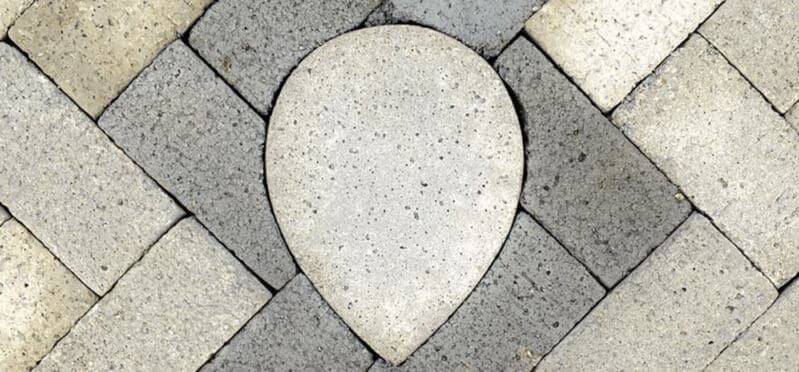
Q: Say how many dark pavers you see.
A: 6